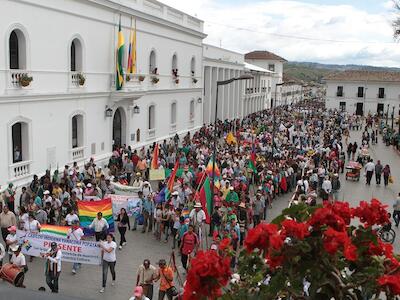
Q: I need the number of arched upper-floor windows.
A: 5